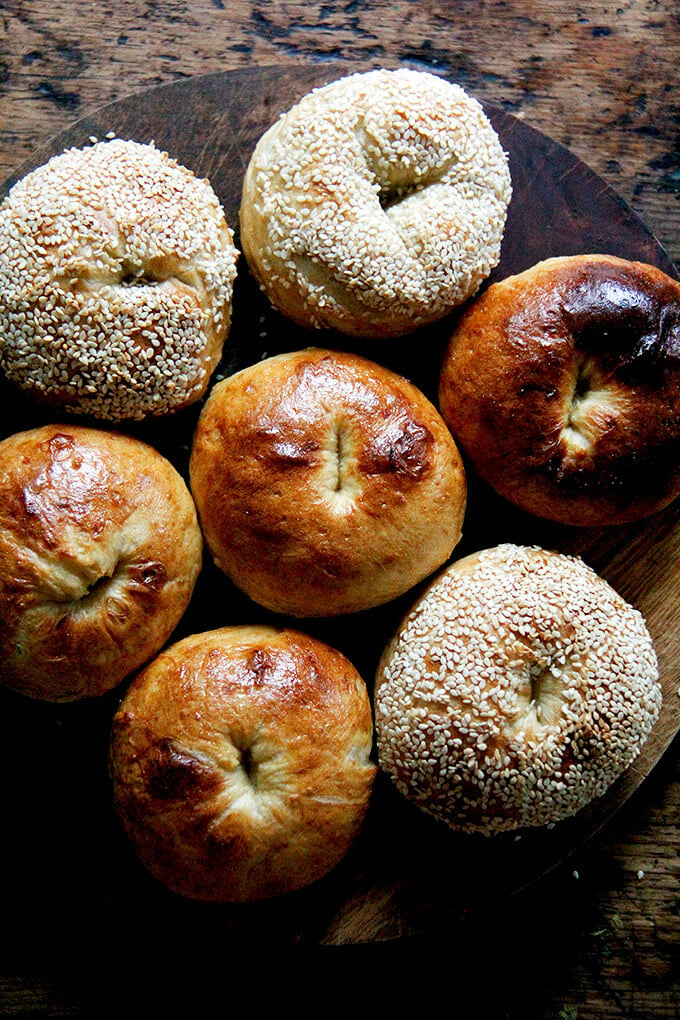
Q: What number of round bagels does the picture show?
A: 7